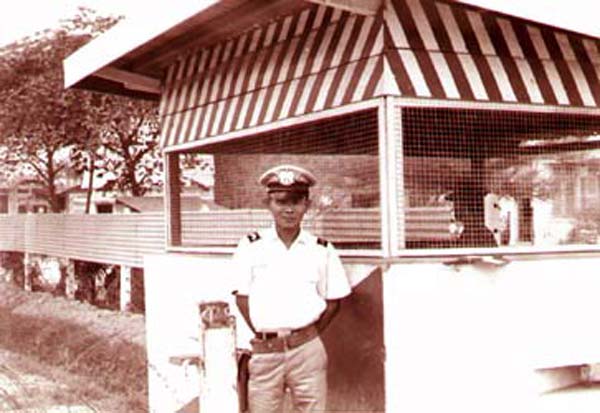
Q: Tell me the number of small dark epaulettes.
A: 2